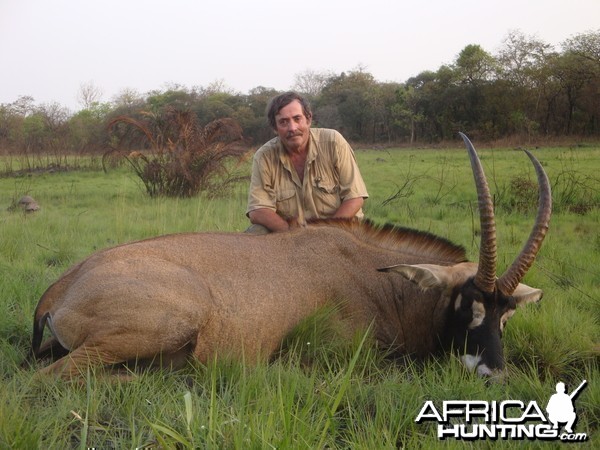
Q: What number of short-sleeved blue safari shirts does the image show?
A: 0